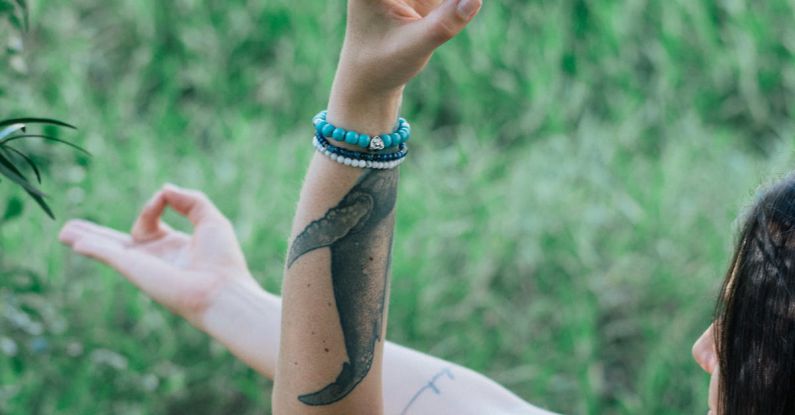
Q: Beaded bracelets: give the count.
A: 3